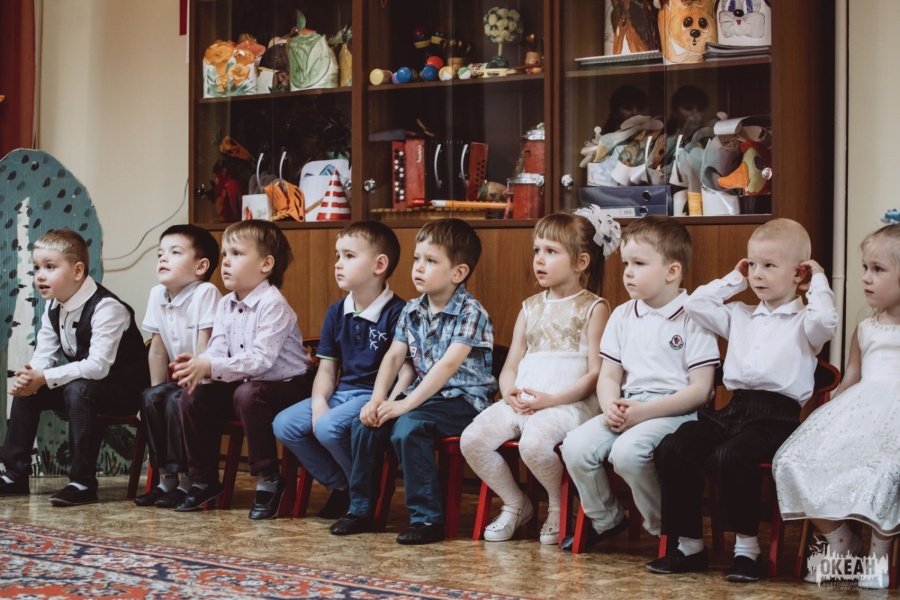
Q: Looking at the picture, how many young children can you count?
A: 9